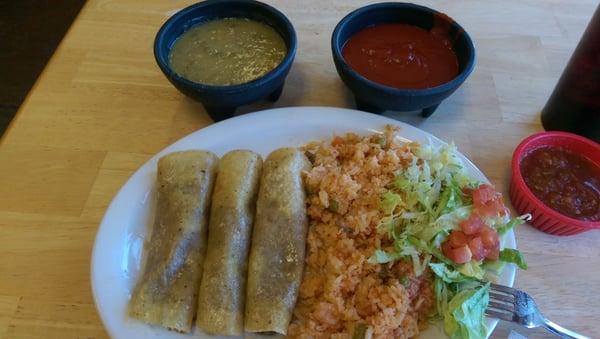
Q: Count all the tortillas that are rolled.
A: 3